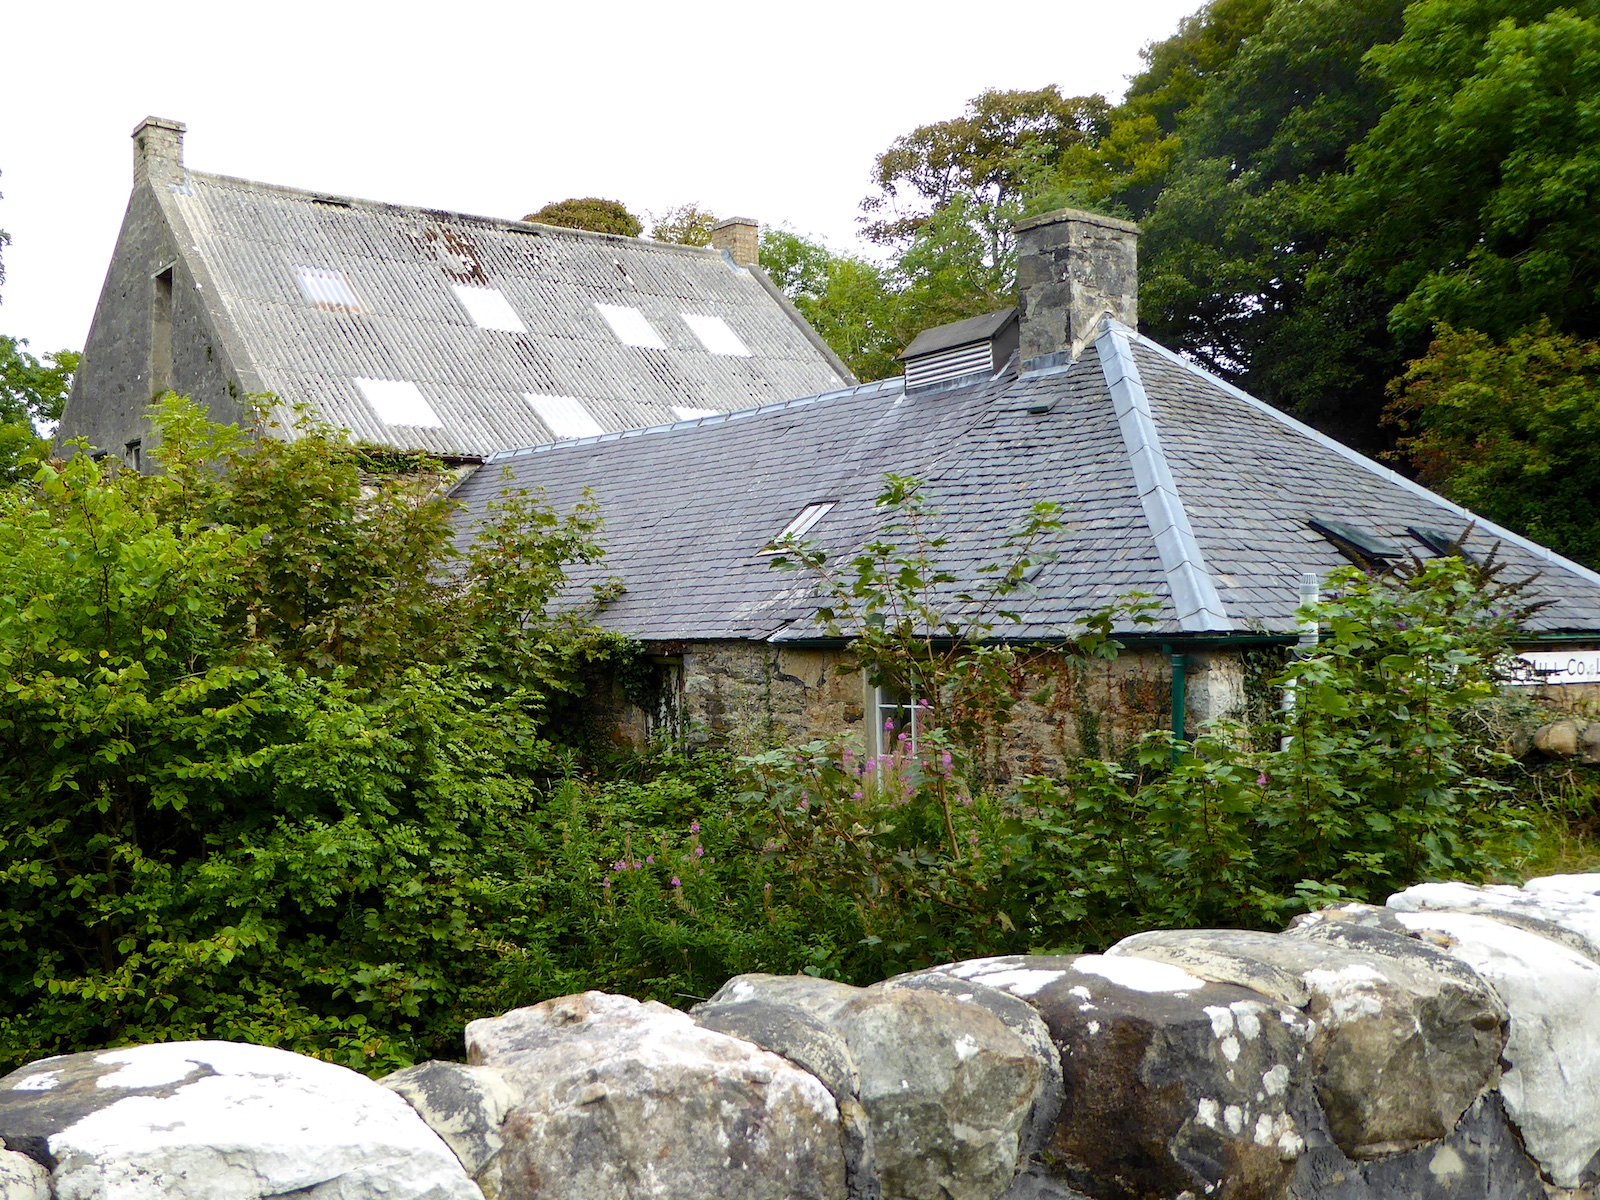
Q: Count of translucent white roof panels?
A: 7